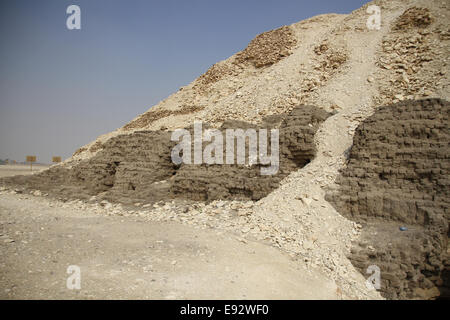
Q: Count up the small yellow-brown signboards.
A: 2